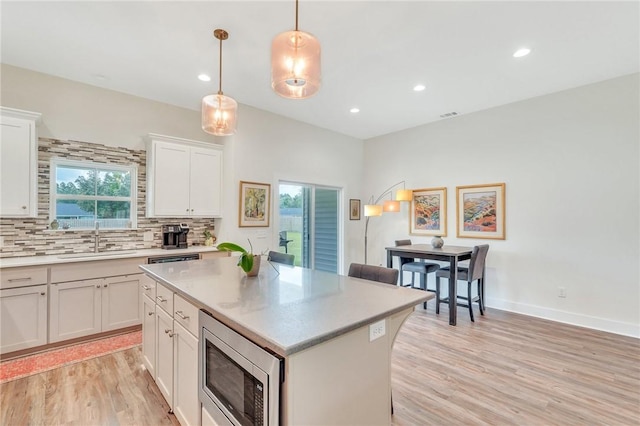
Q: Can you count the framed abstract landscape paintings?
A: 2